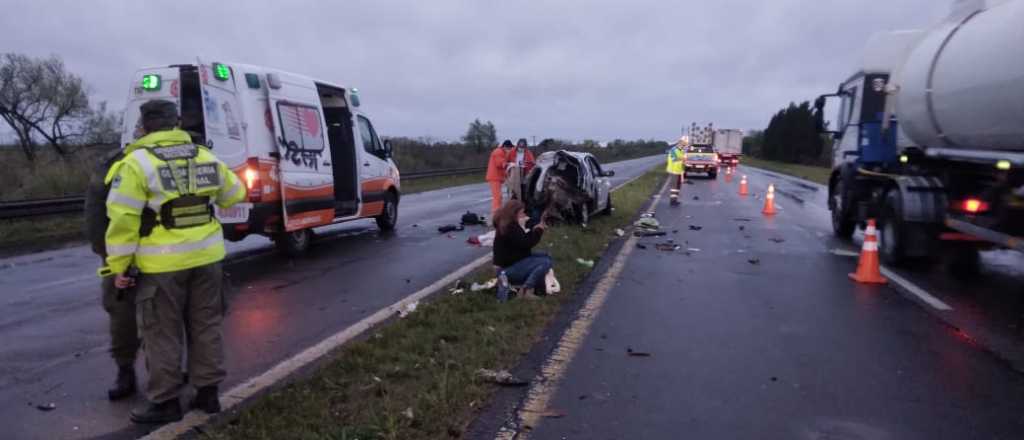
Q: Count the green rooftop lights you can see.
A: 2